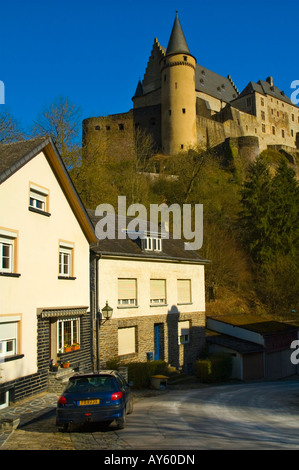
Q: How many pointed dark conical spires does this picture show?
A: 2